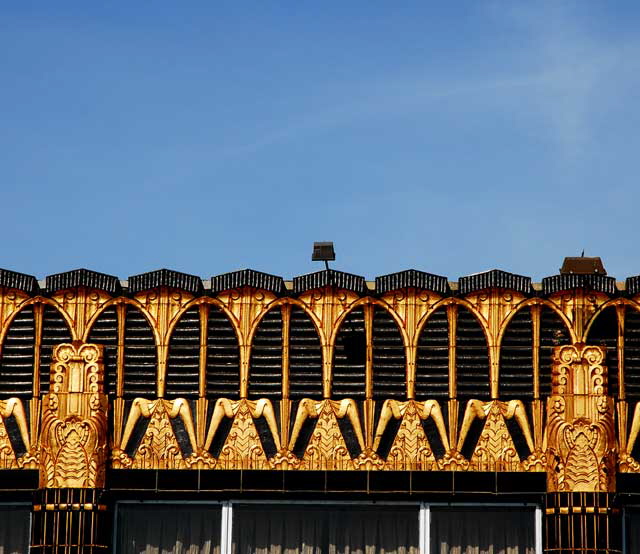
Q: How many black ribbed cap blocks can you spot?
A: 9